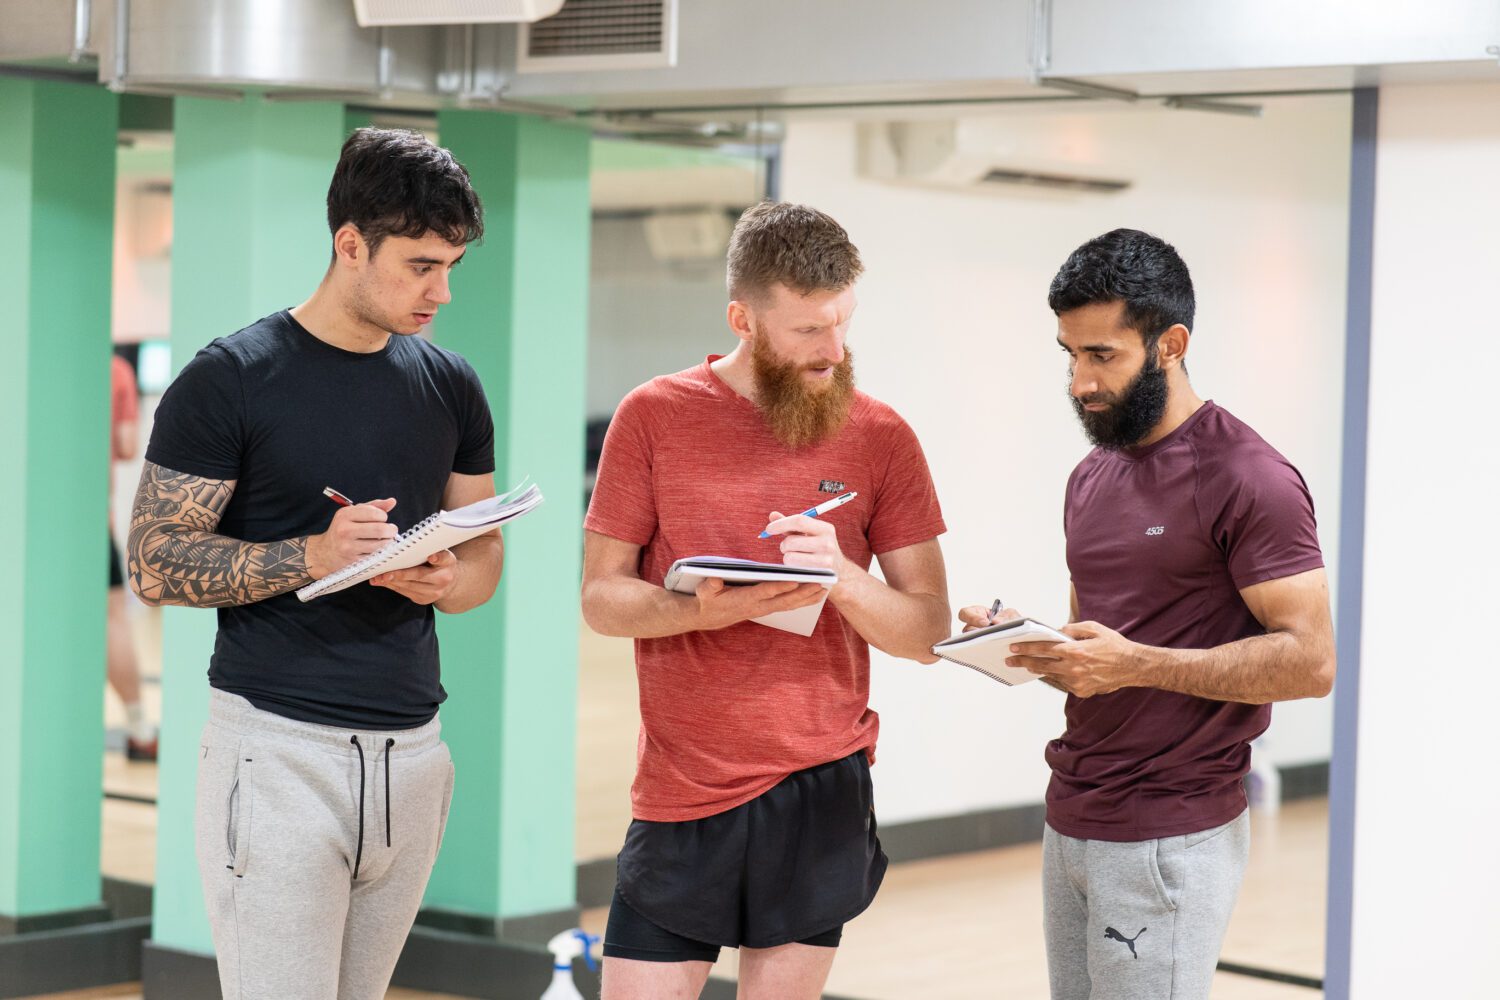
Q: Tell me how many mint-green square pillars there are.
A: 3